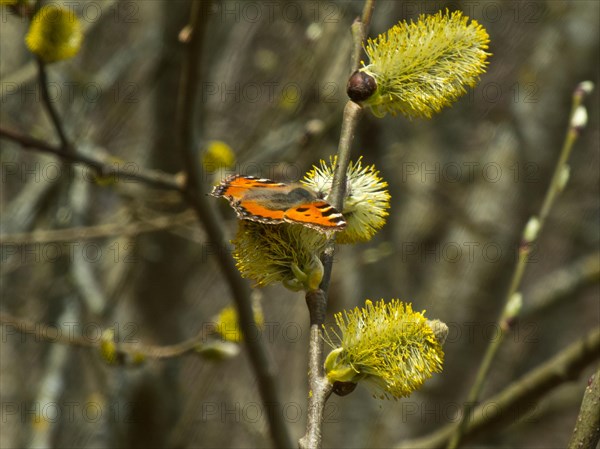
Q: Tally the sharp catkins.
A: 4